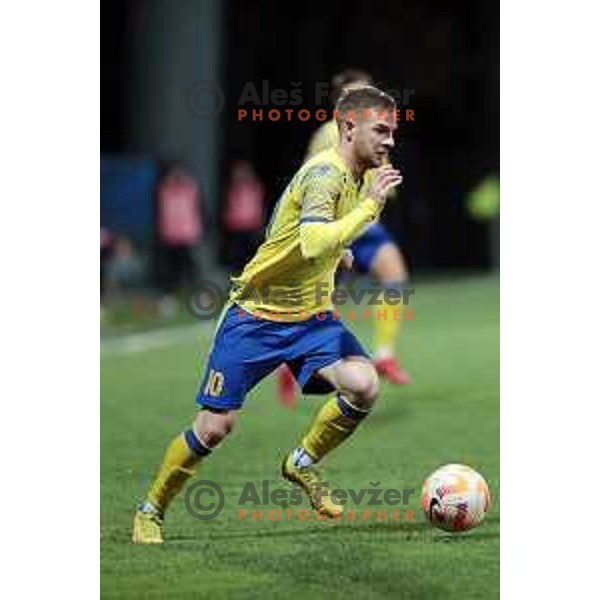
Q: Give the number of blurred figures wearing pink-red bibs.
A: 2